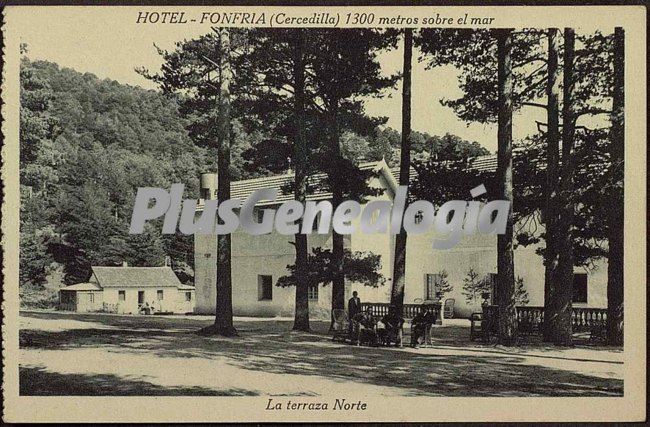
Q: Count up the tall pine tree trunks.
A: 8